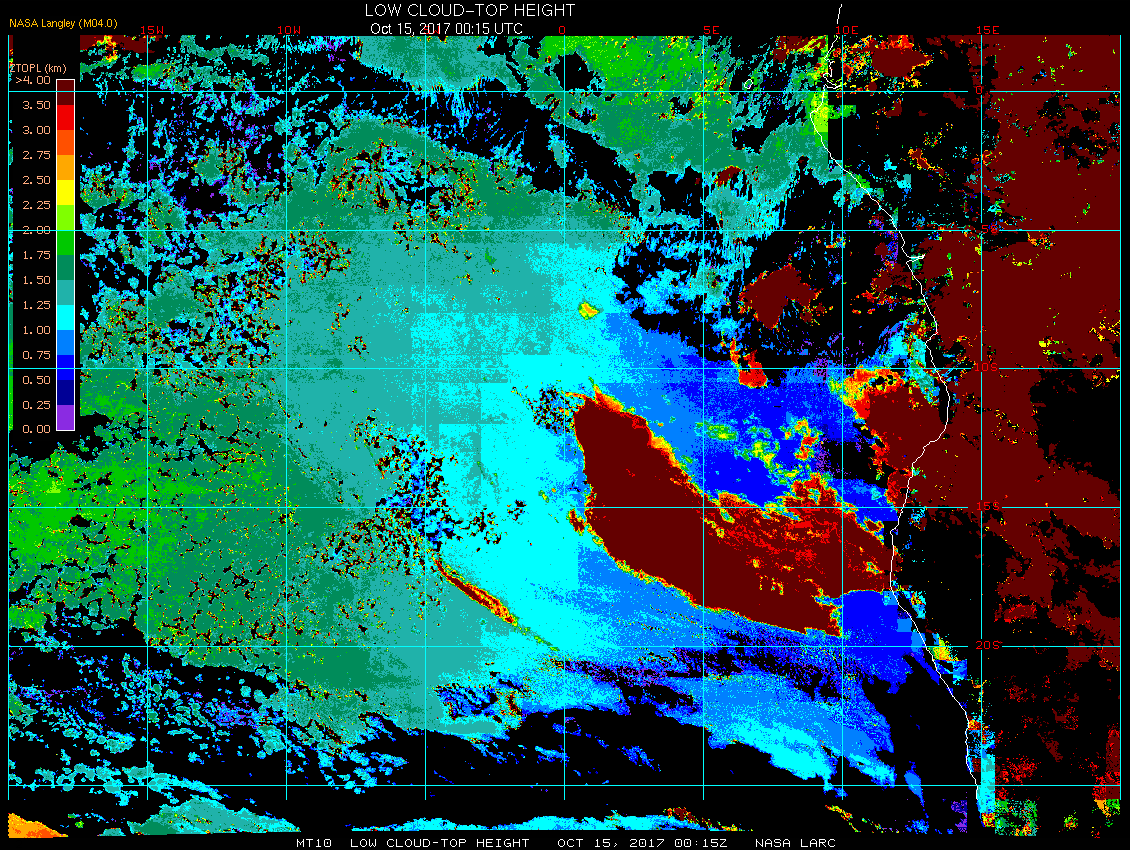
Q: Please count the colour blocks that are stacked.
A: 14